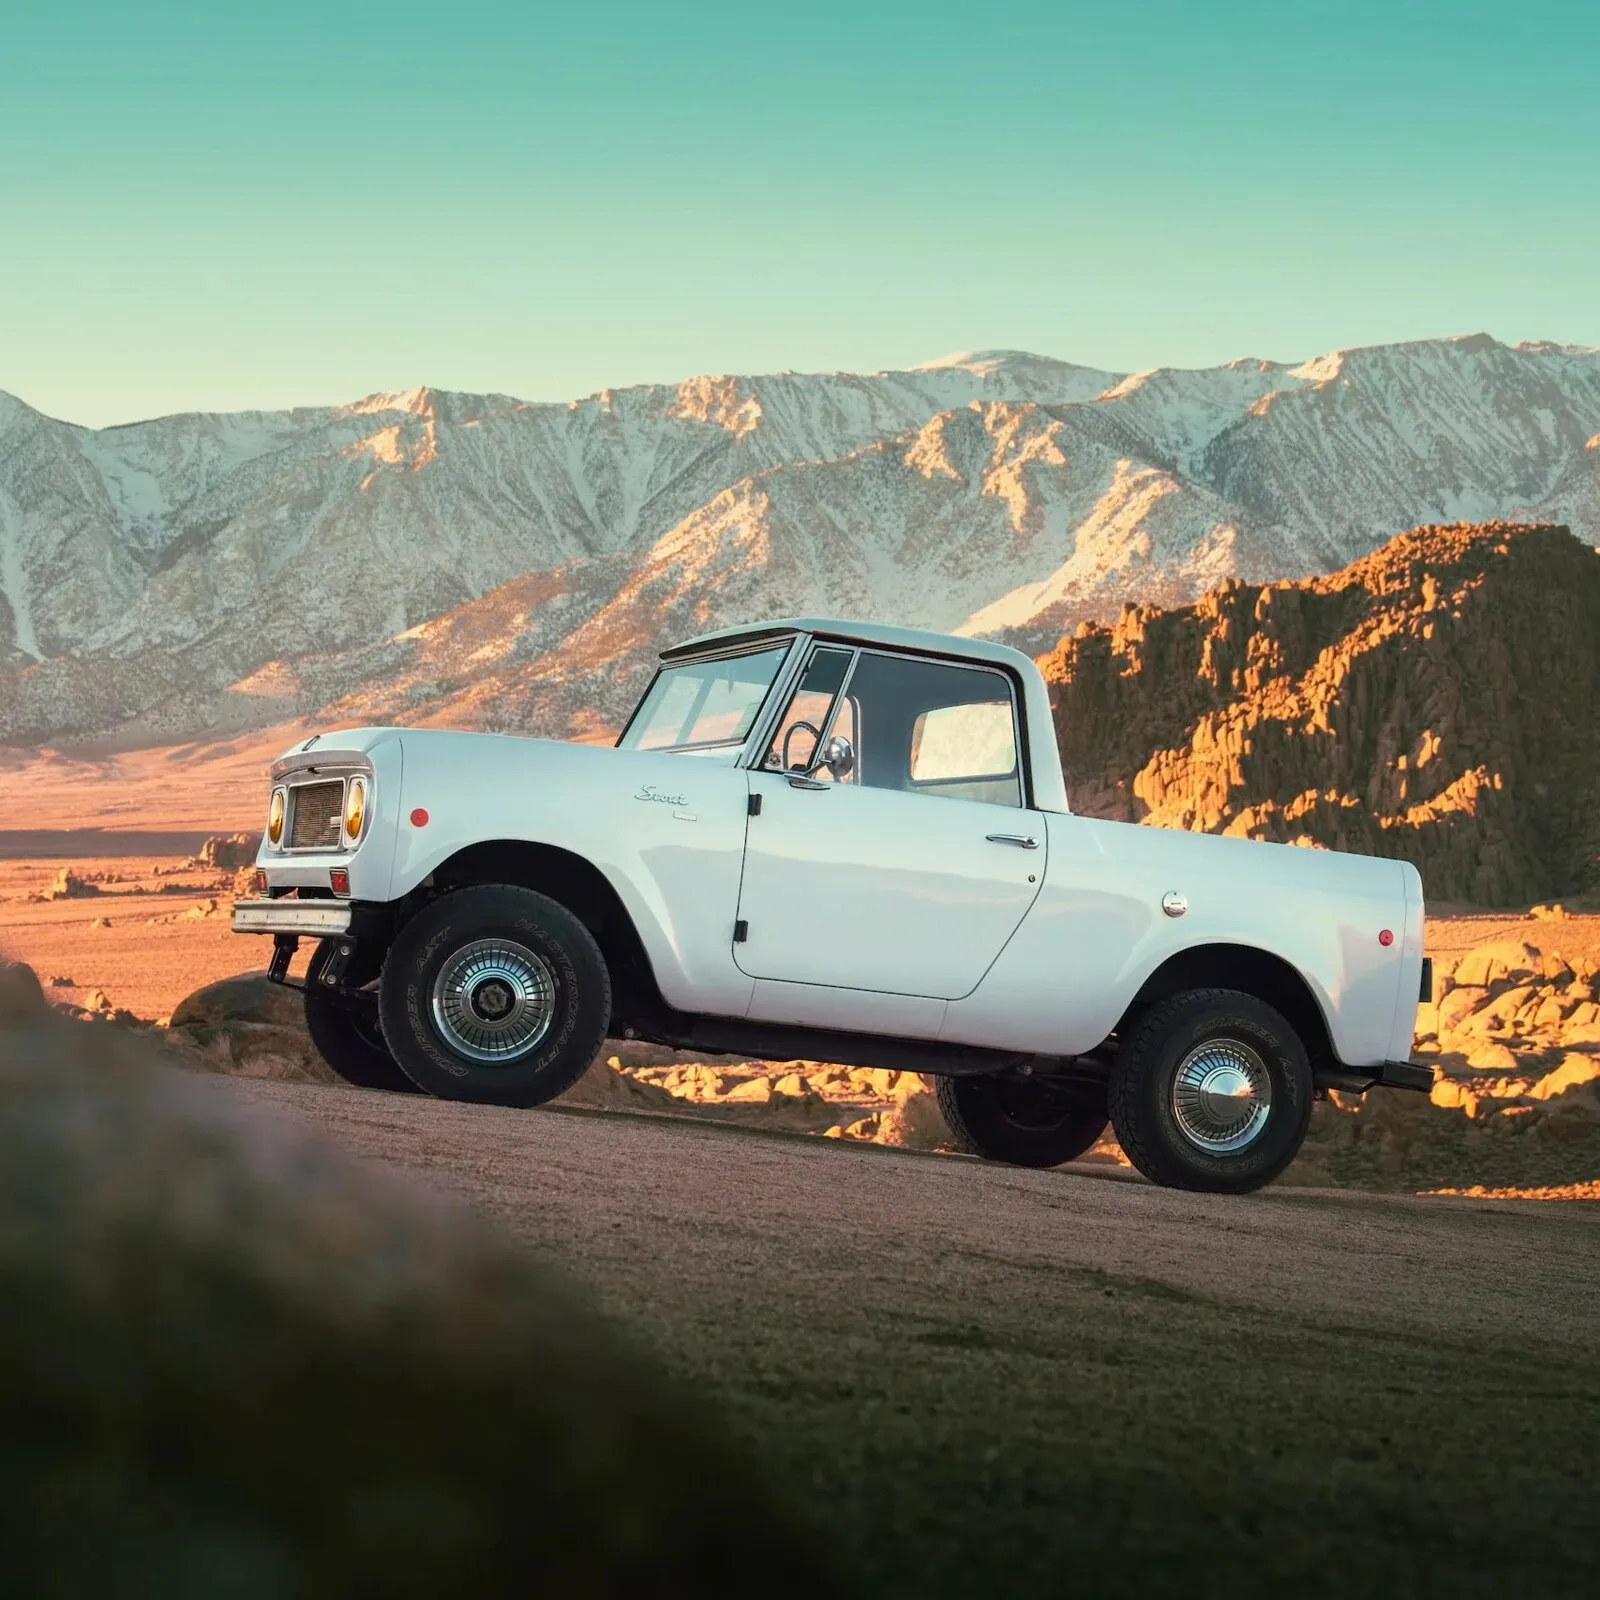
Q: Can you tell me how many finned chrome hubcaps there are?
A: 2